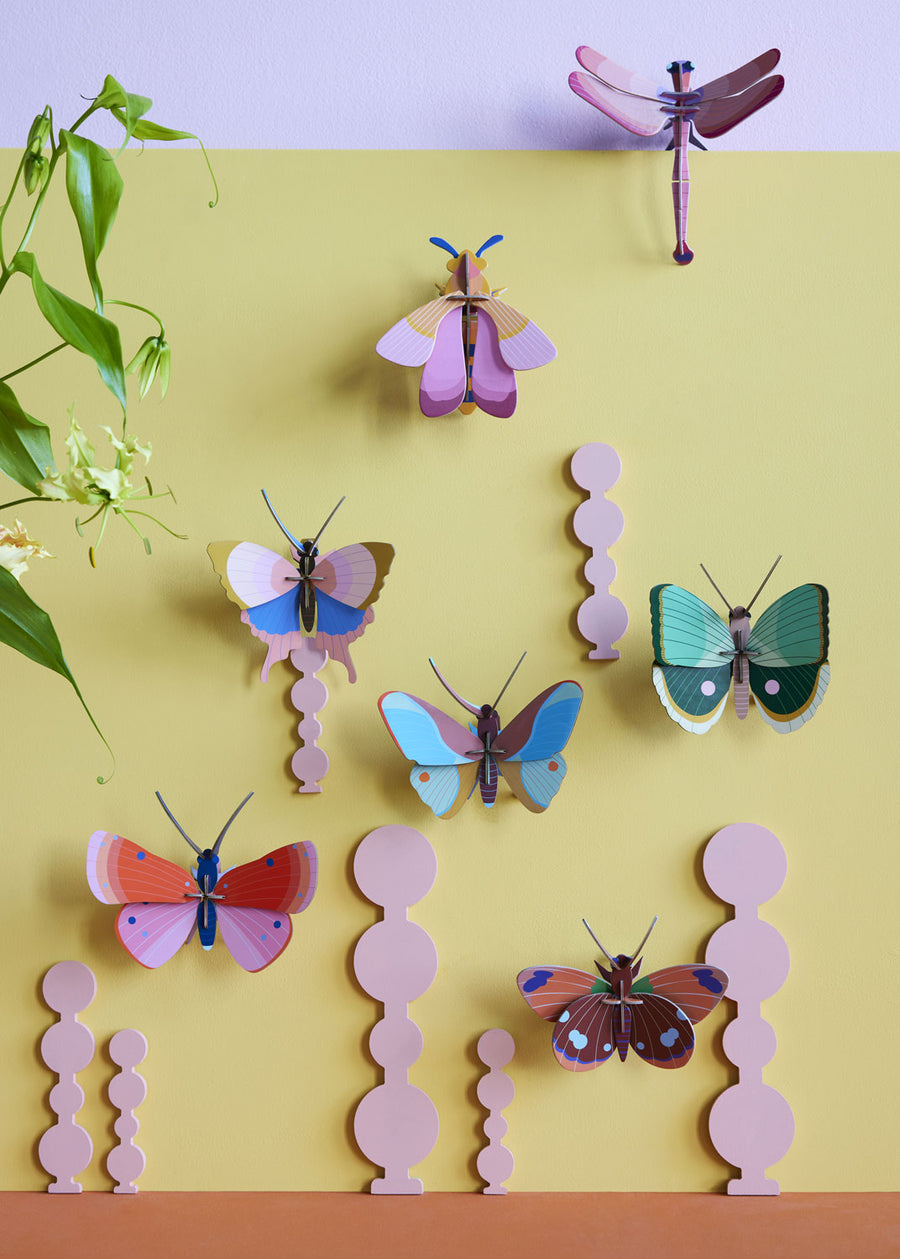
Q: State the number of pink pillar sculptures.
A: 7